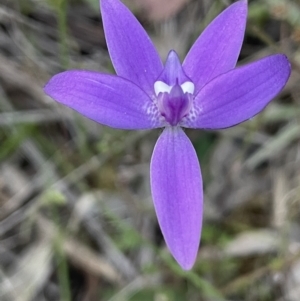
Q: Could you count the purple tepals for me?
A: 5